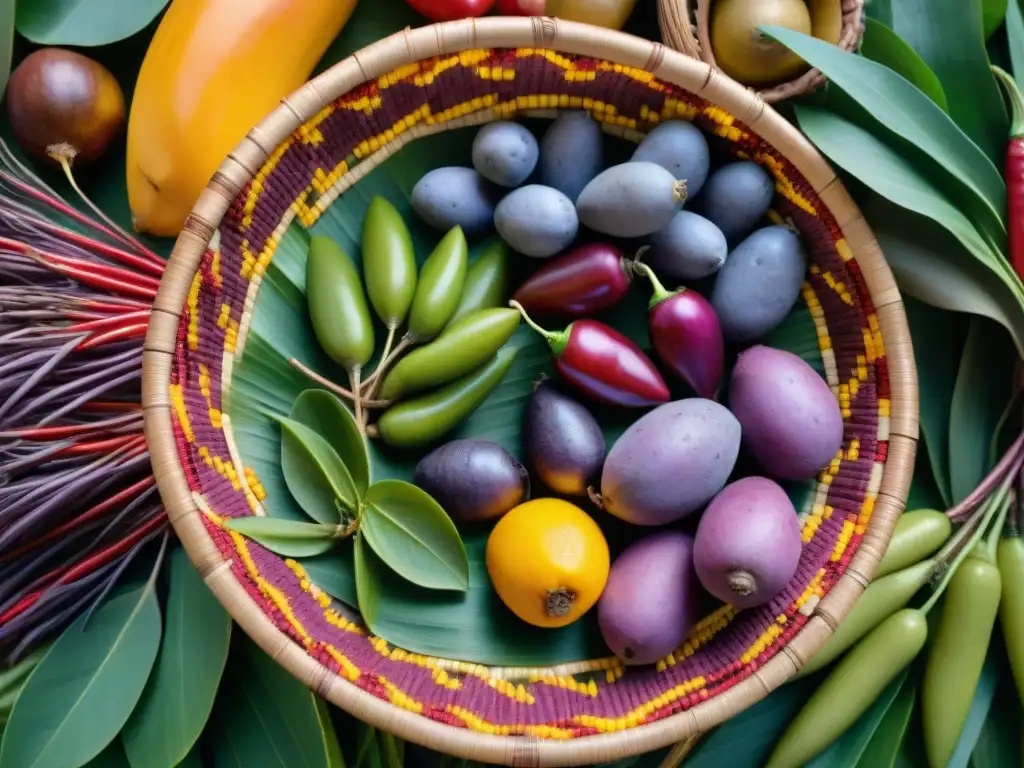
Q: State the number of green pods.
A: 11